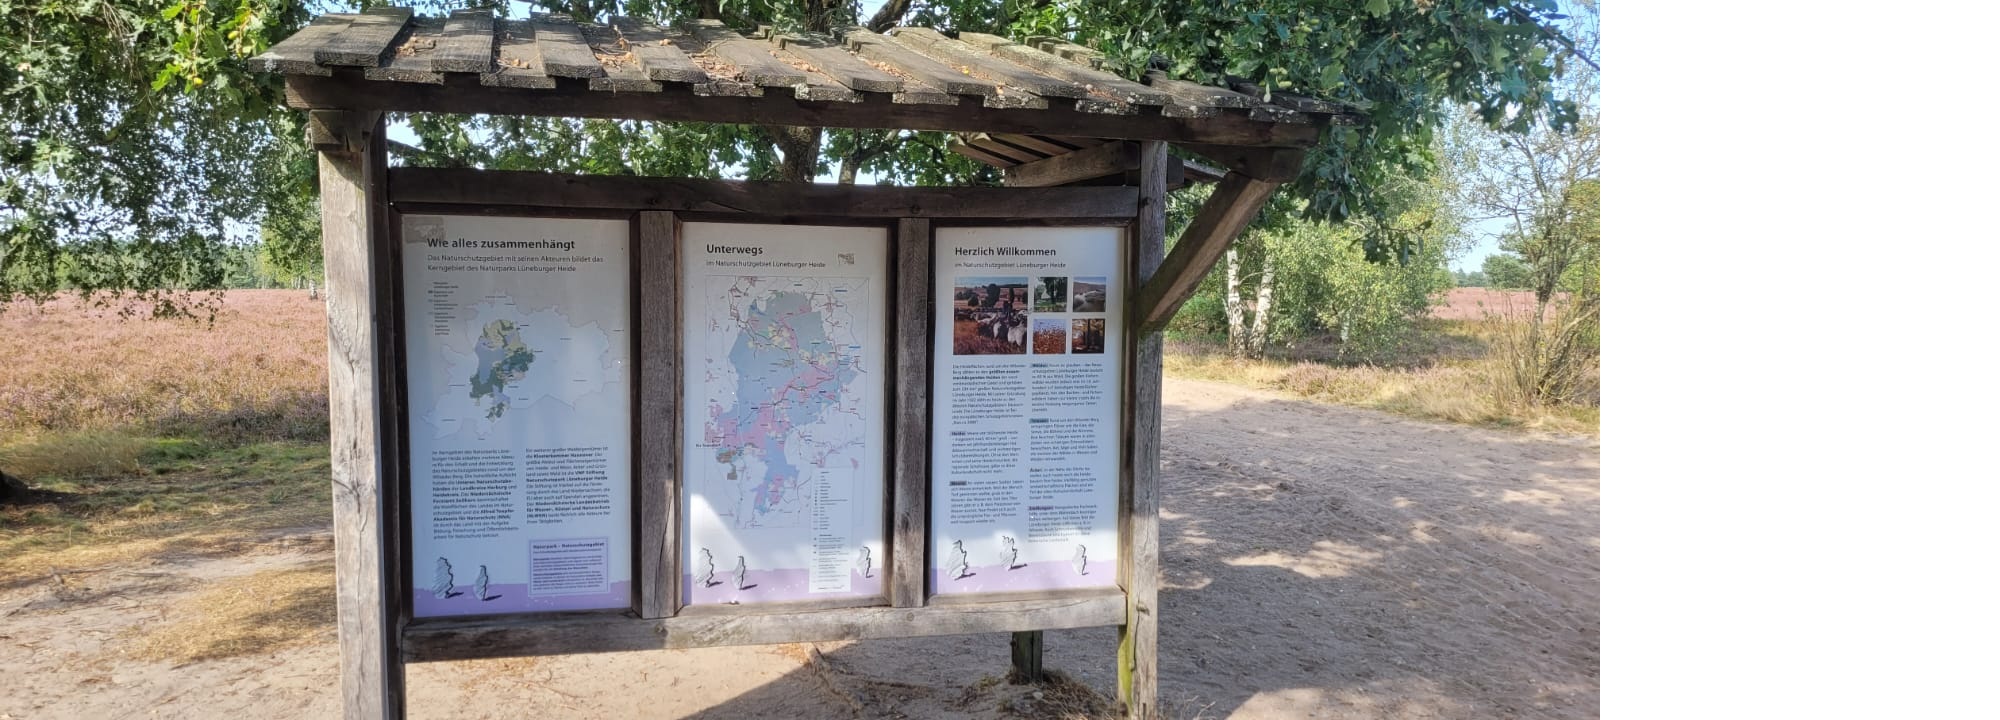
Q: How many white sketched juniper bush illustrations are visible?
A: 8